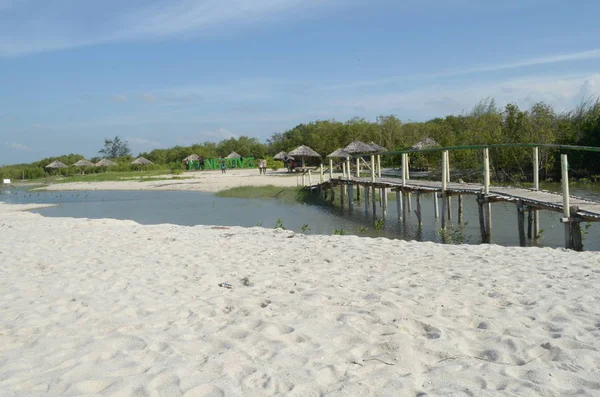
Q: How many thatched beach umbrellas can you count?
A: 12